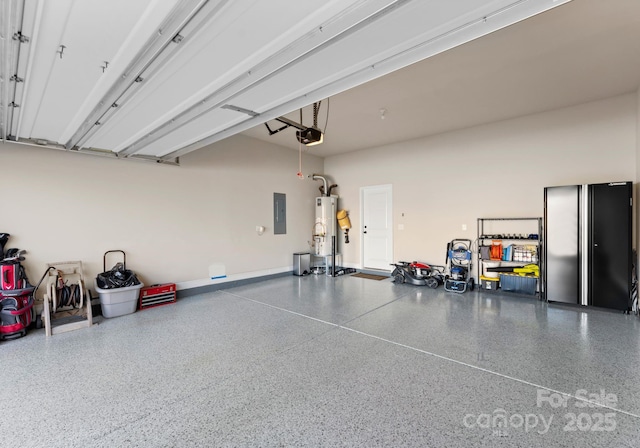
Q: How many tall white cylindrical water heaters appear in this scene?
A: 1